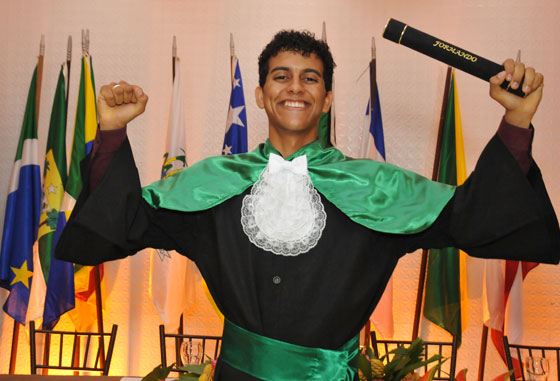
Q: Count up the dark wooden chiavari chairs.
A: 4